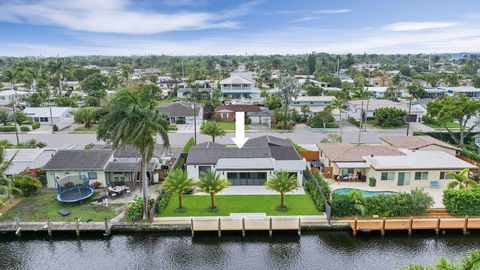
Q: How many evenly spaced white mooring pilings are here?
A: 5